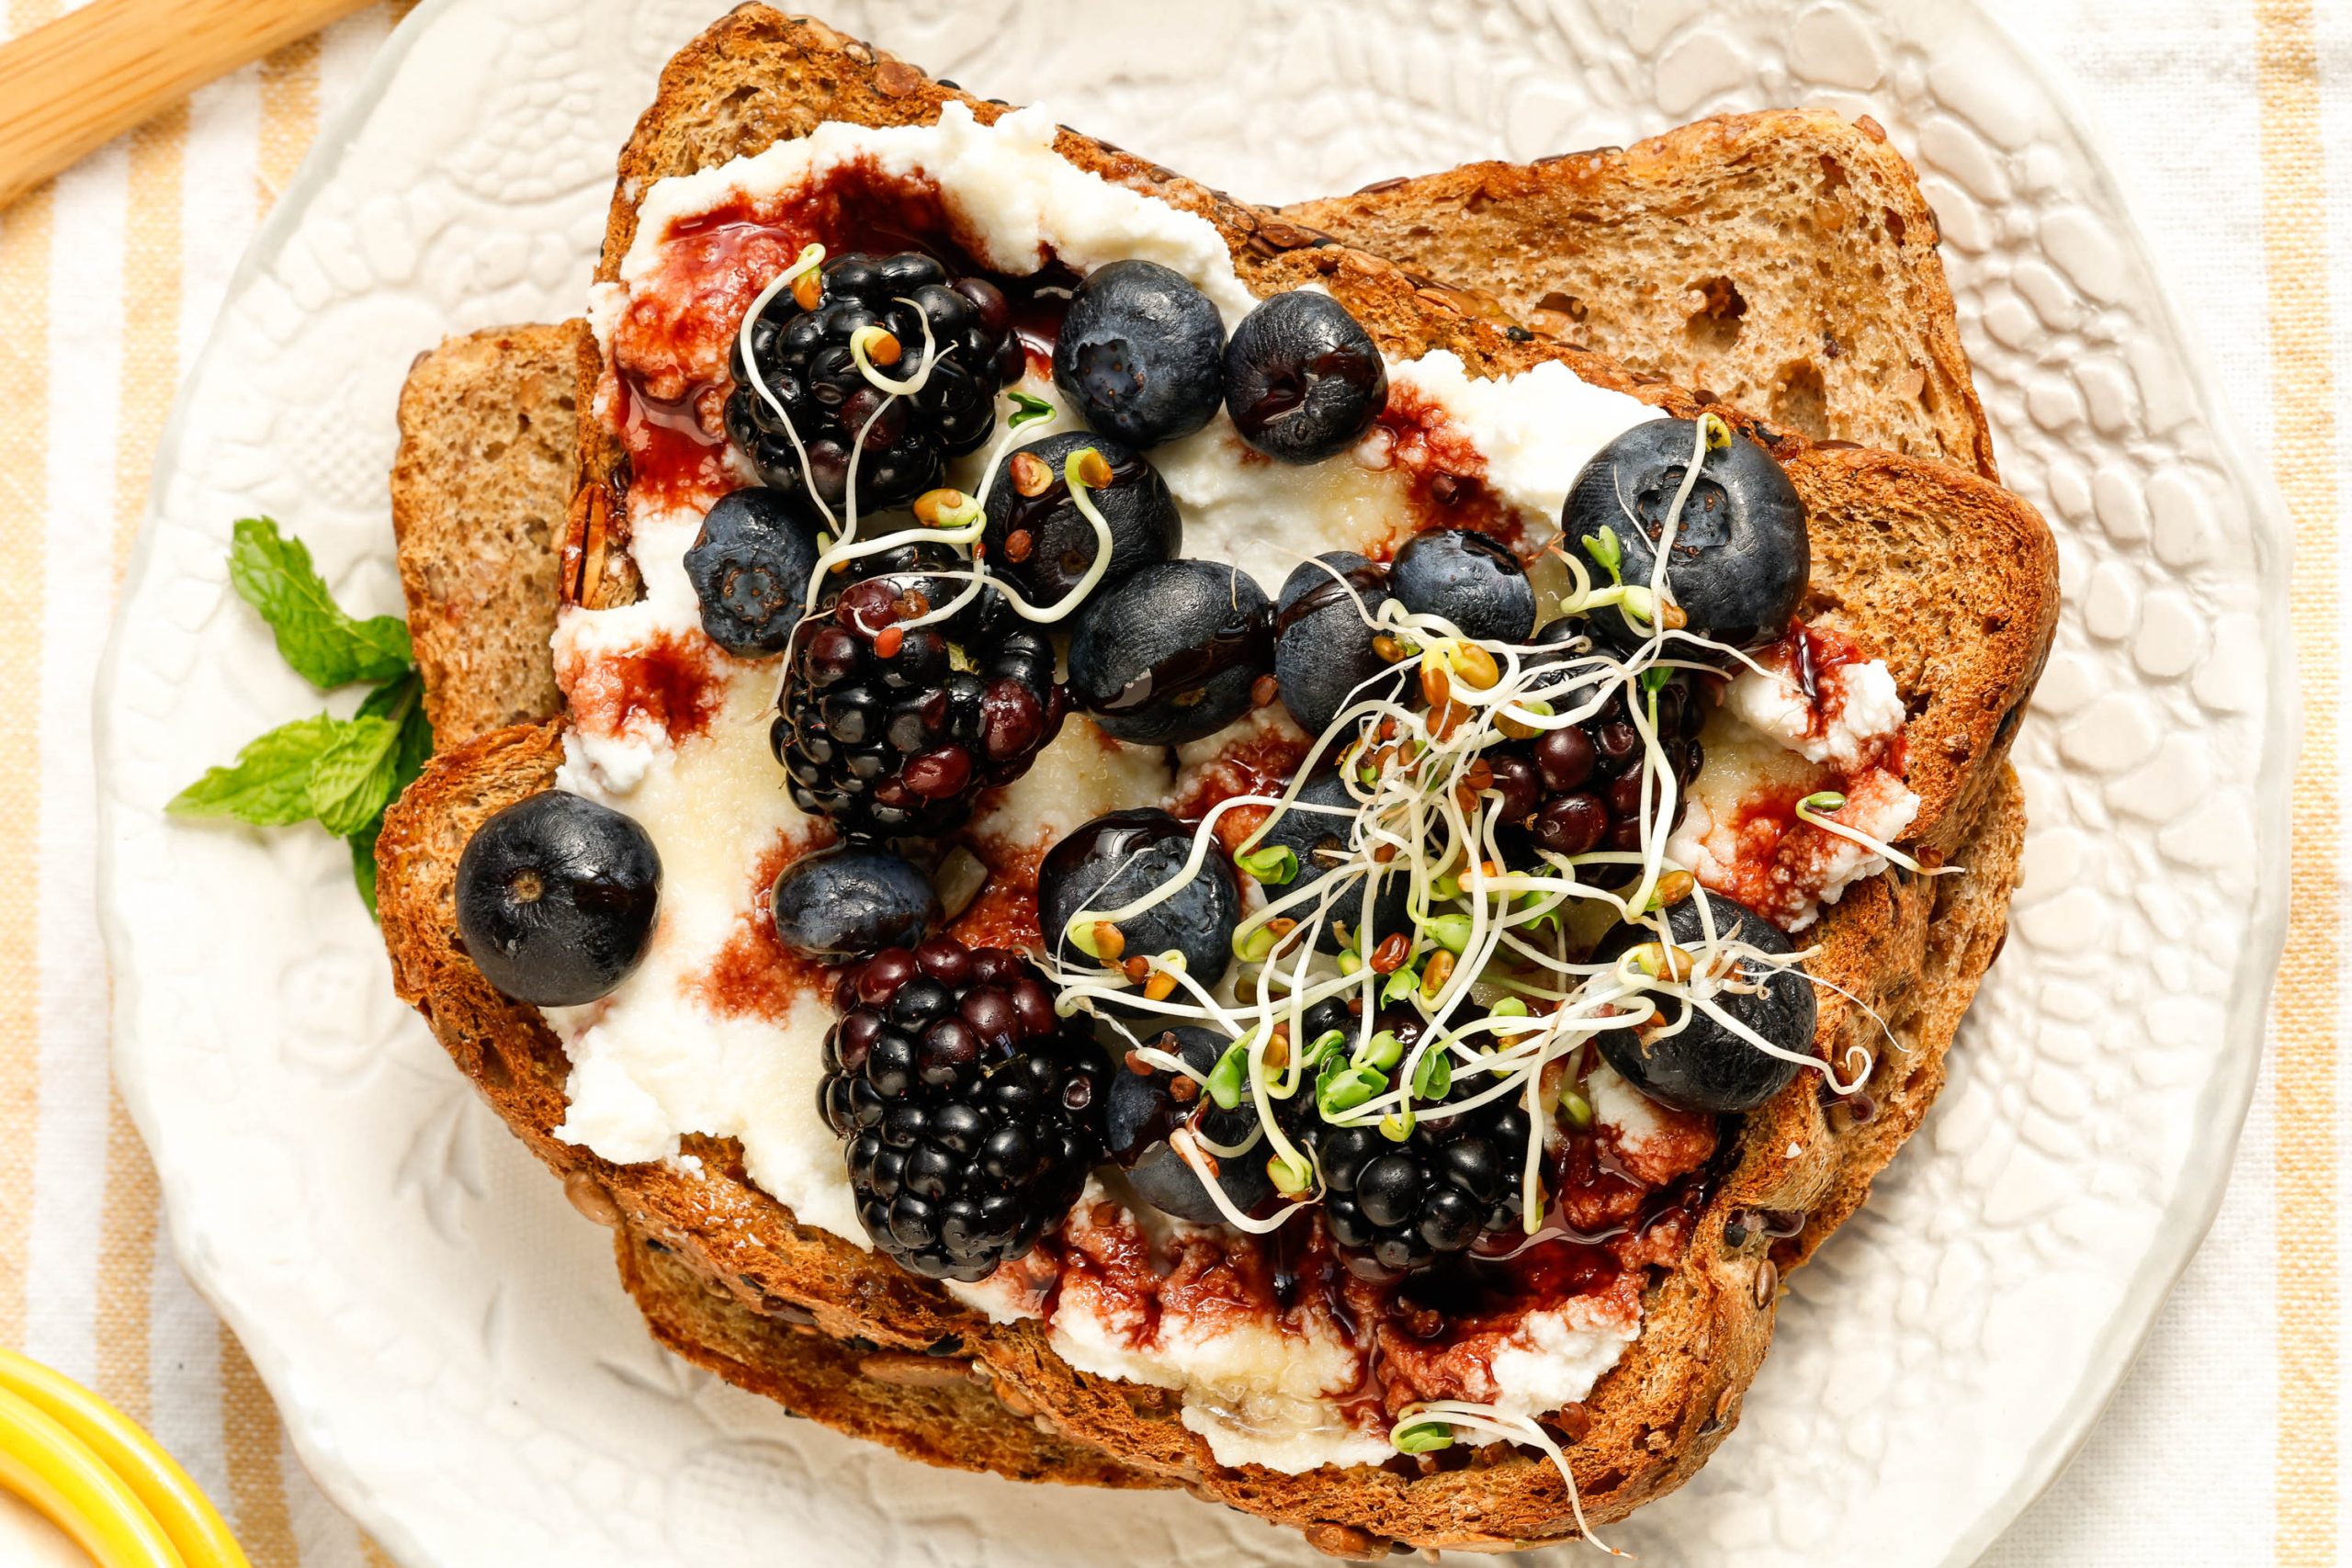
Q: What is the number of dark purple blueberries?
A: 14